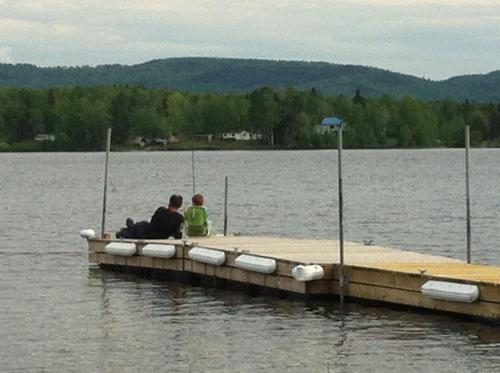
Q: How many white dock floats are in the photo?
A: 7